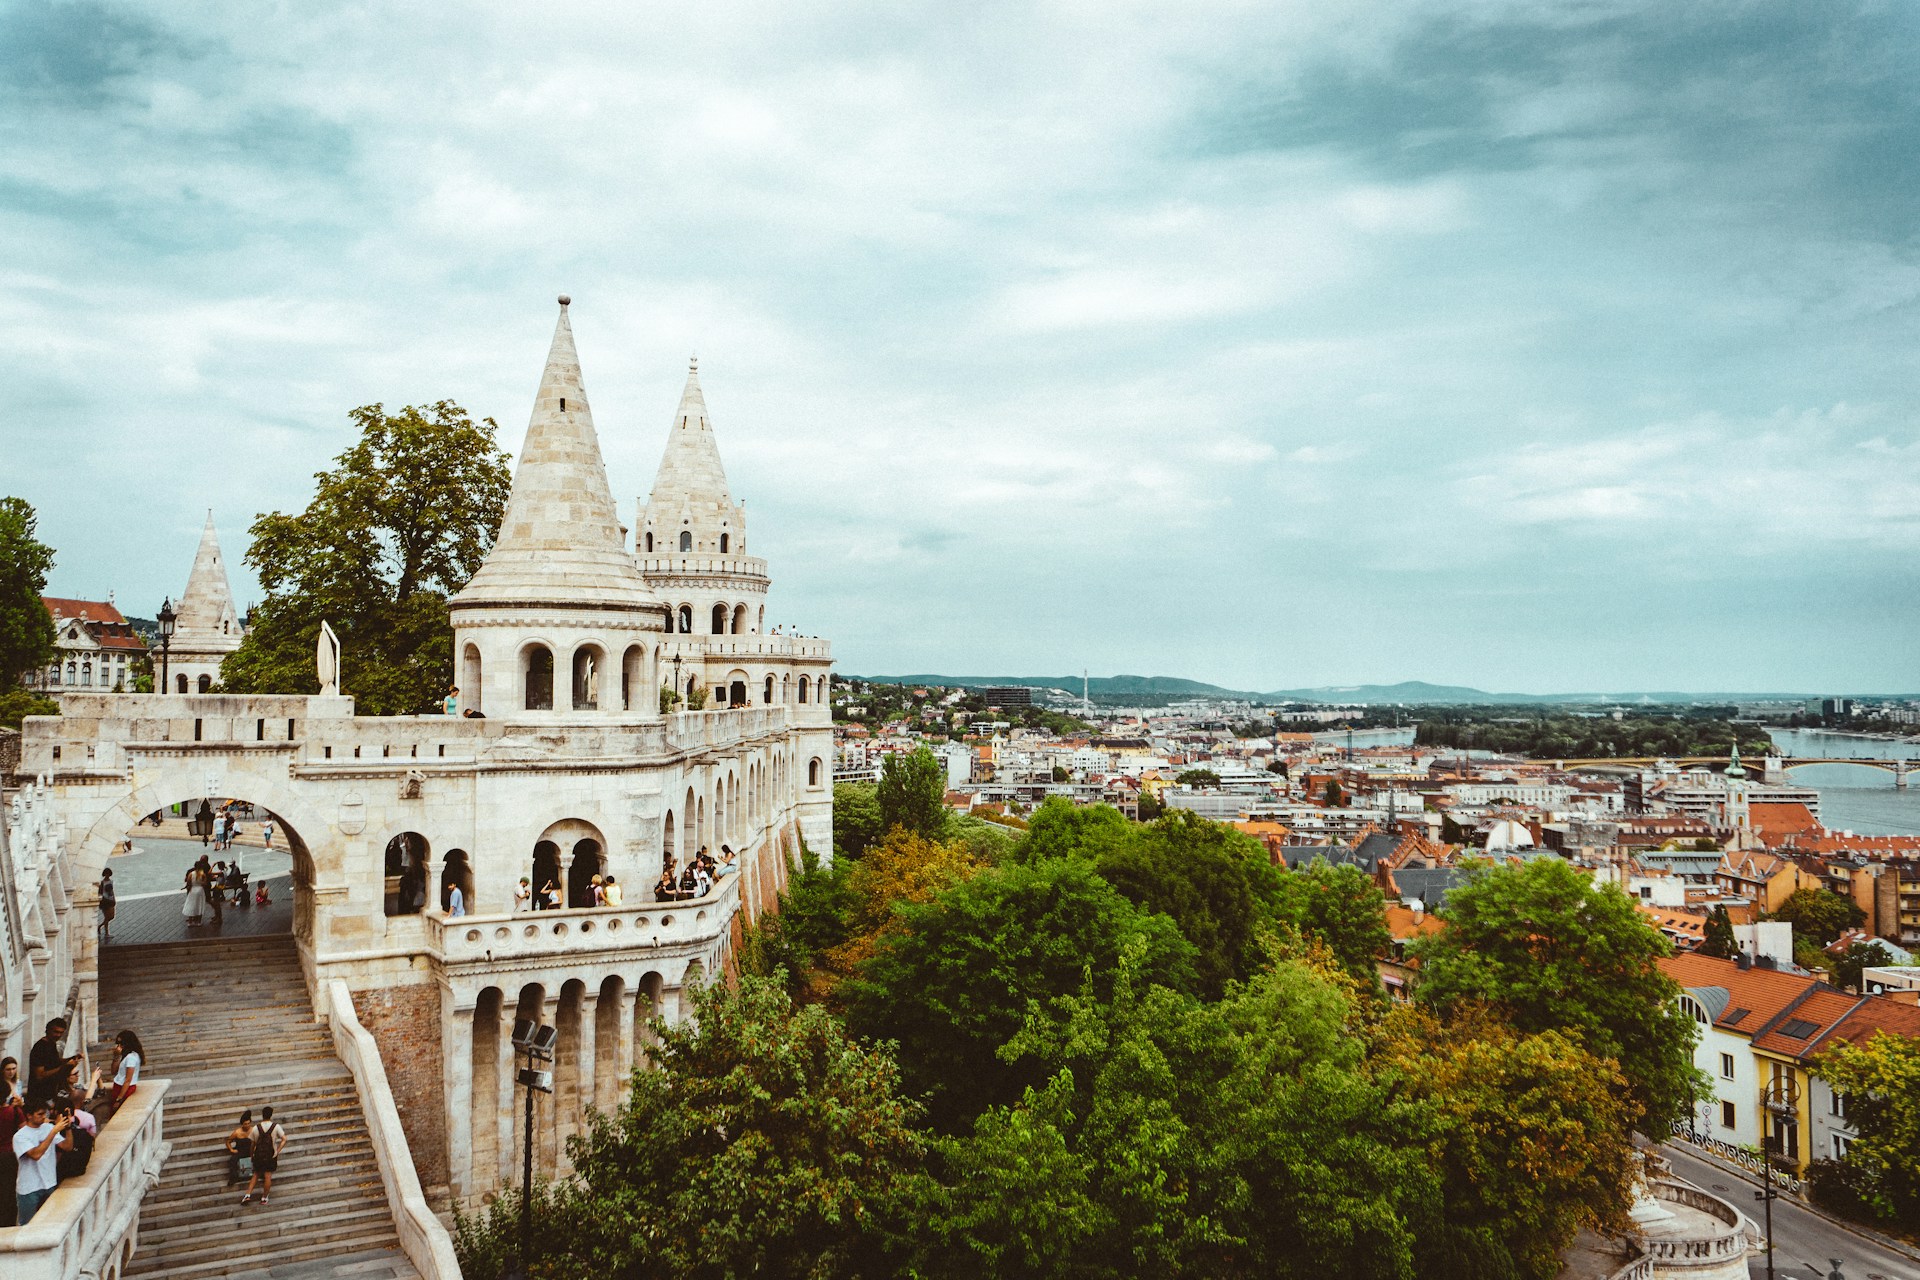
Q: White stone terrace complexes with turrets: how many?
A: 1